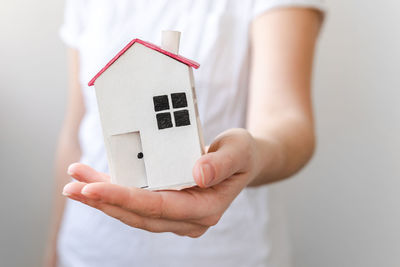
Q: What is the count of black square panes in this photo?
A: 4